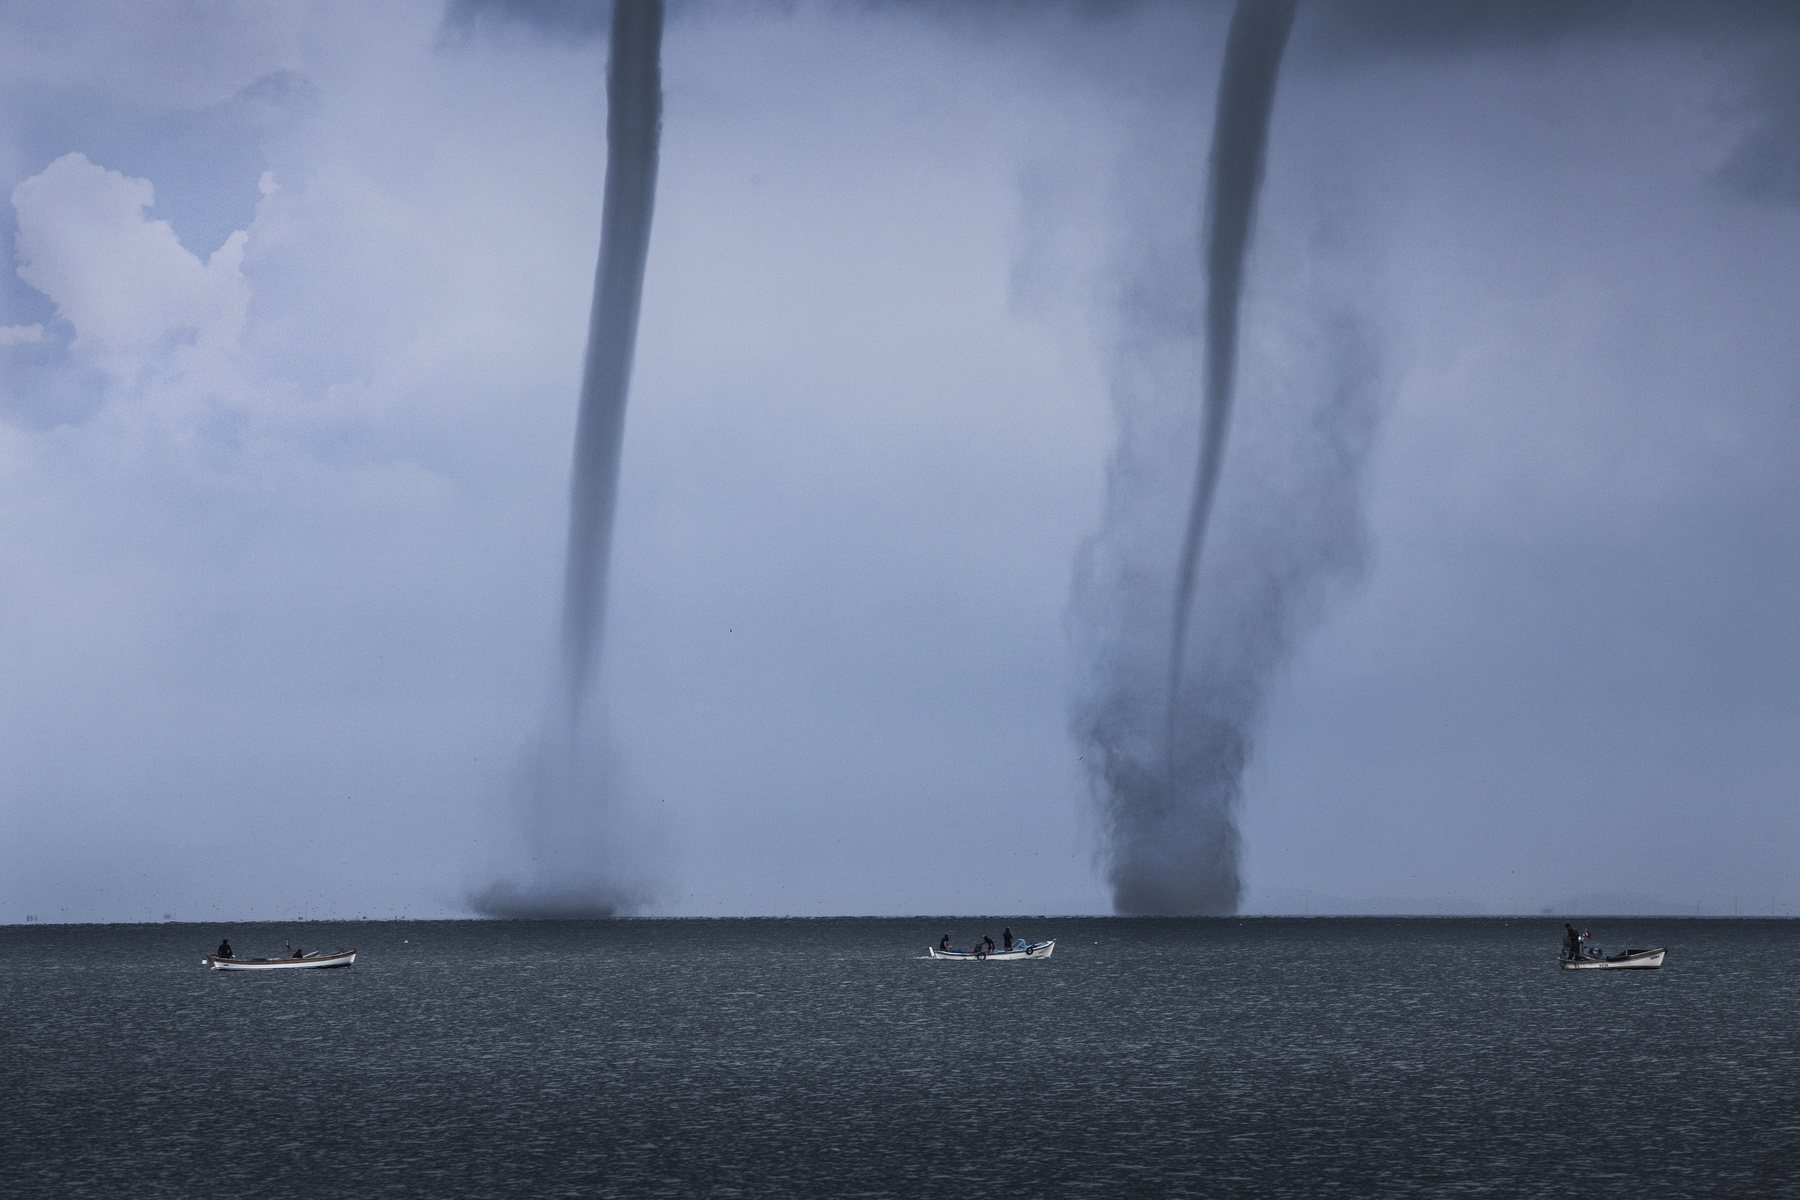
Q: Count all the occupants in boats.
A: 6